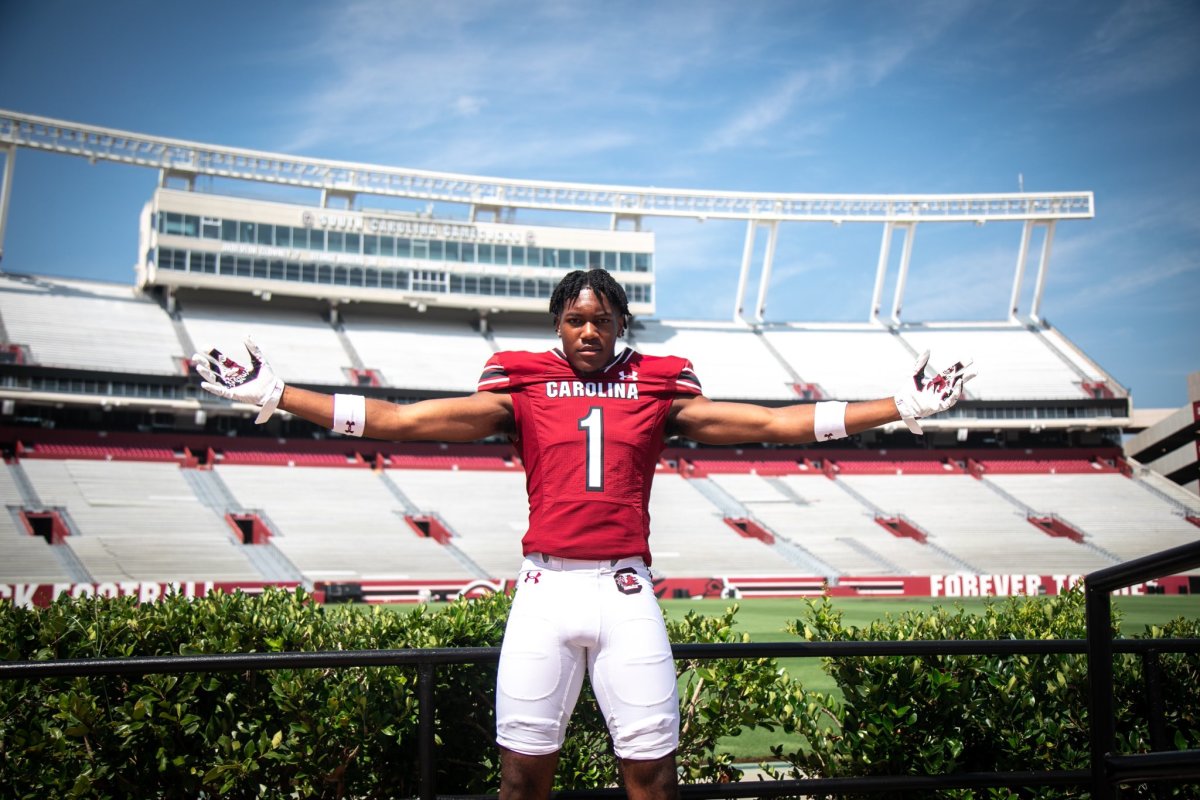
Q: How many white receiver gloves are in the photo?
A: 2